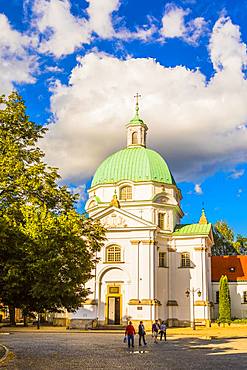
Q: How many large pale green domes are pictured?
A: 1